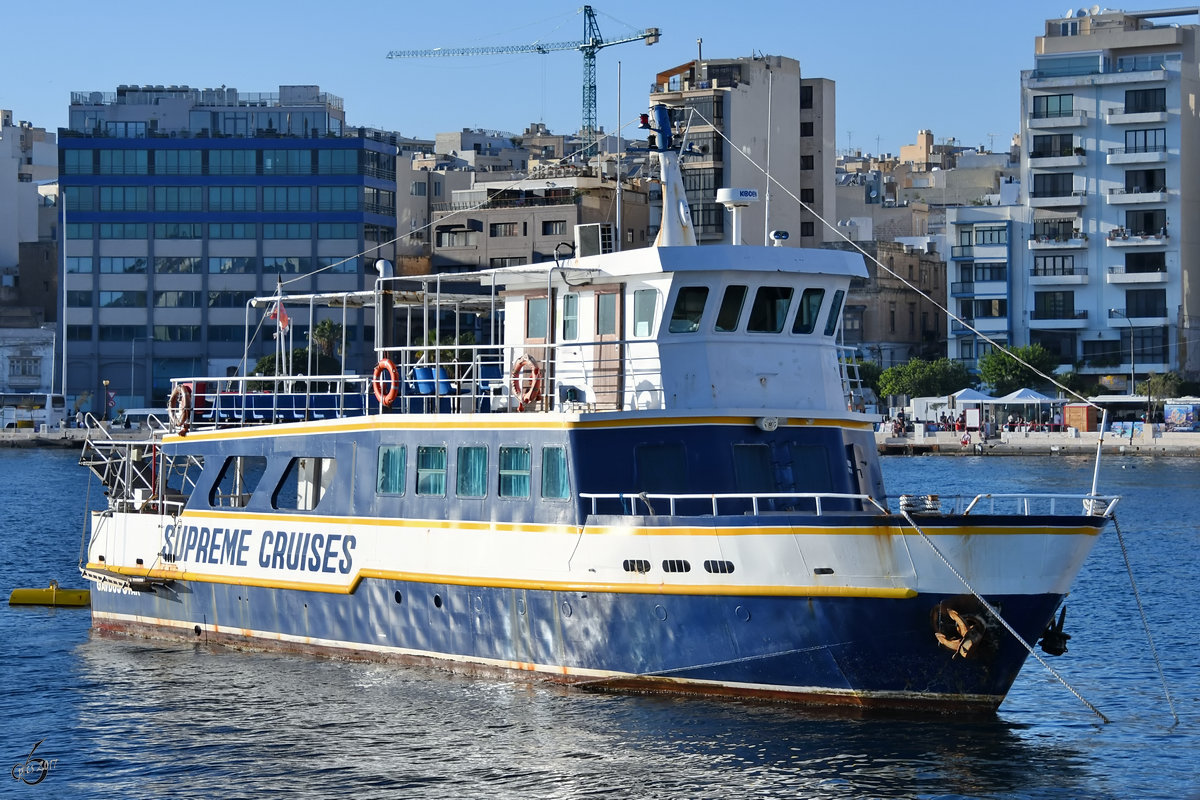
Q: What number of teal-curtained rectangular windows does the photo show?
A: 5